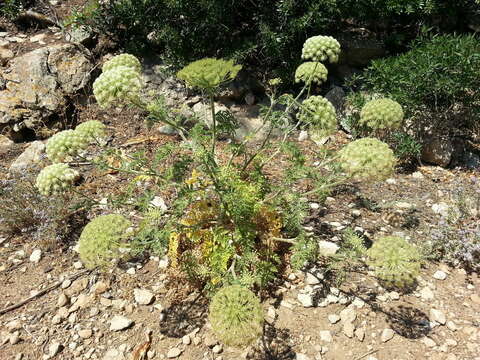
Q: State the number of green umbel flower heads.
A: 14